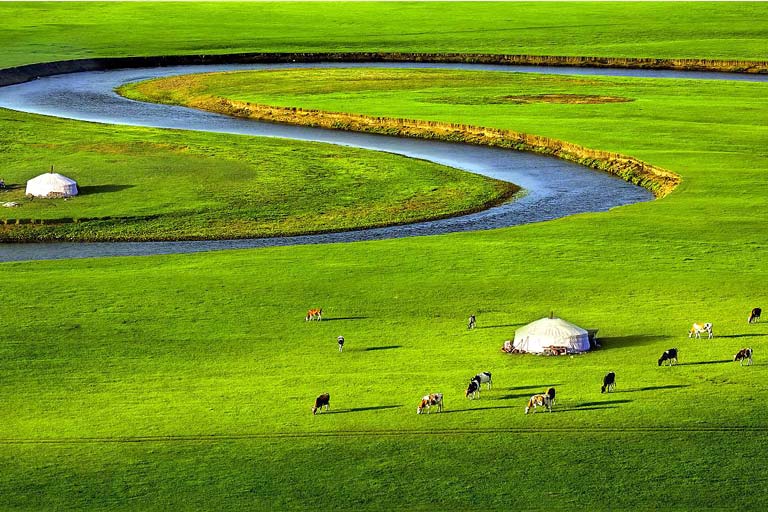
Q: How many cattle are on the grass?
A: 14